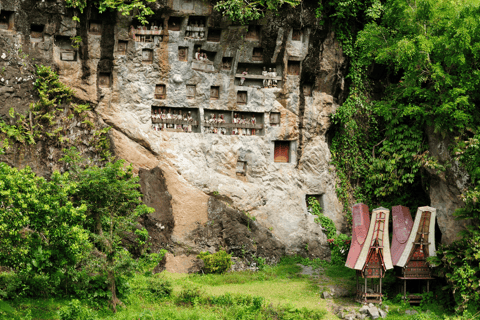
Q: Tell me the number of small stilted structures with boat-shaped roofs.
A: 2